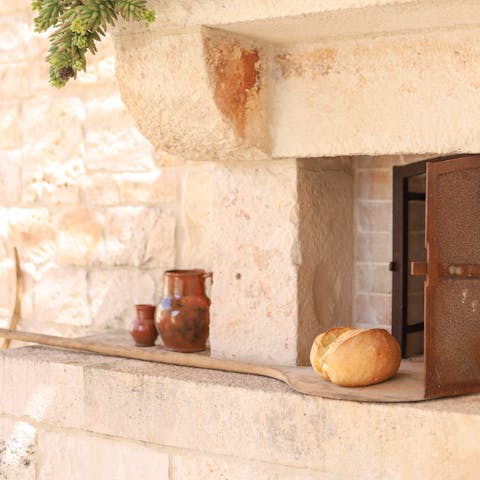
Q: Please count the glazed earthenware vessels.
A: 2